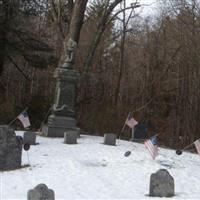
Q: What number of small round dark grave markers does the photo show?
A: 3